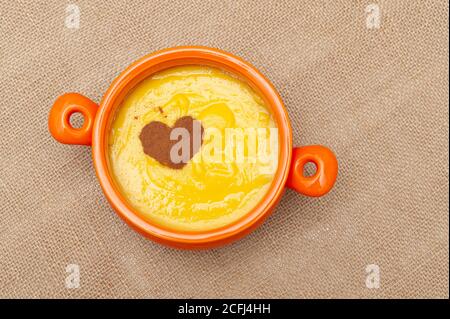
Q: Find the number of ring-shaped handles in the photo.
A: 2